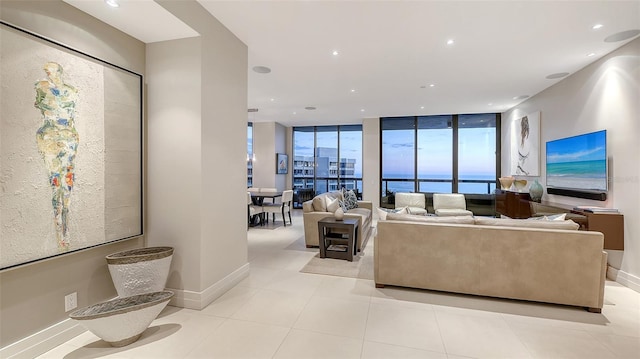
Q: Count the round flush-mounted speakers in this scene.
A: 5